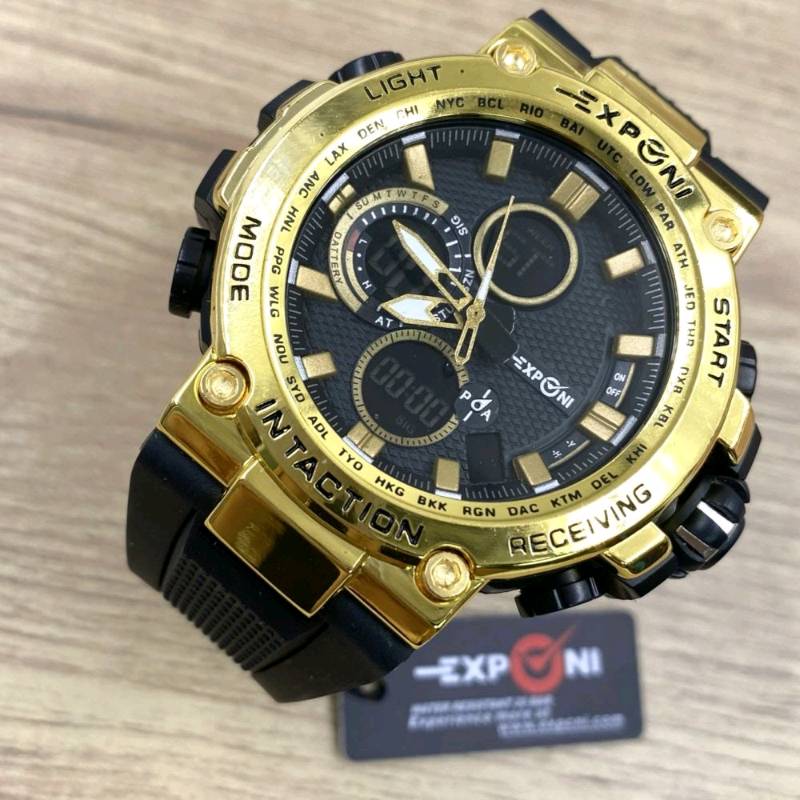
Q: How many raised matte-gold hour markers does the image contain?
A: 12